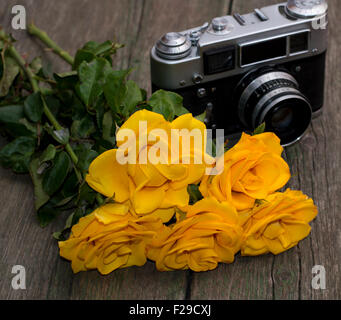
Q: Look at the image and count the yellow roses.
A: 5